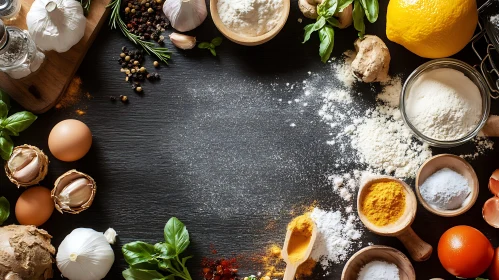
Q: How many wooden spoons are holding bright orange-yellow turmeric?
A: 2